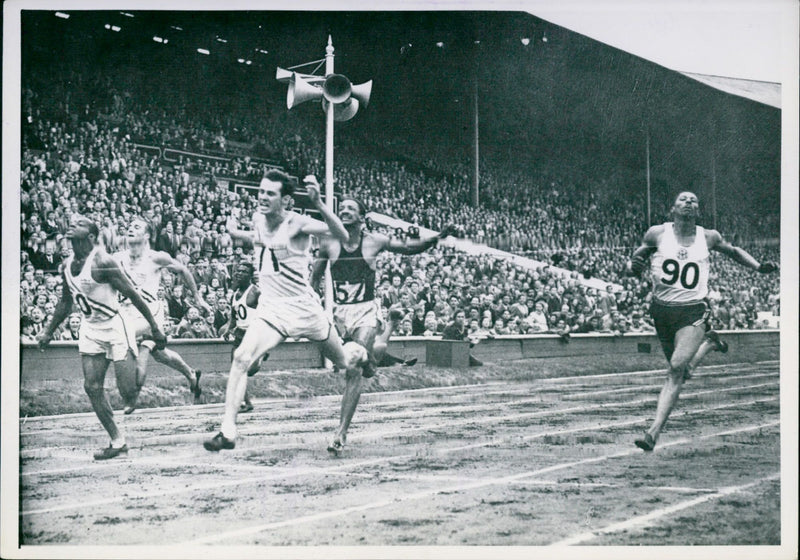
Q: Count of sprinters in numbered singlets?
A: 6